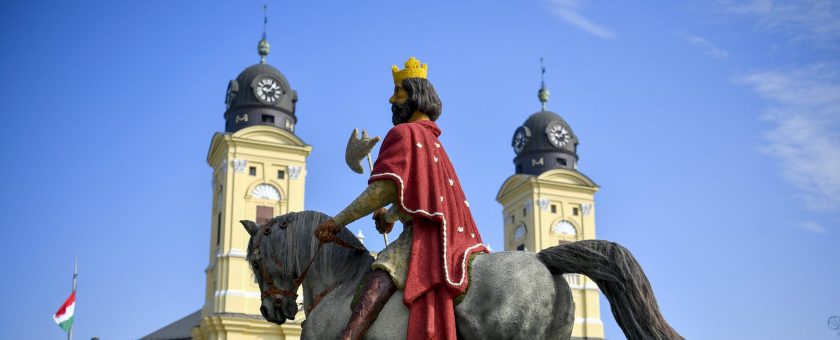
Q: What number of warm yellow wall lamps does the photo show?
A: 0